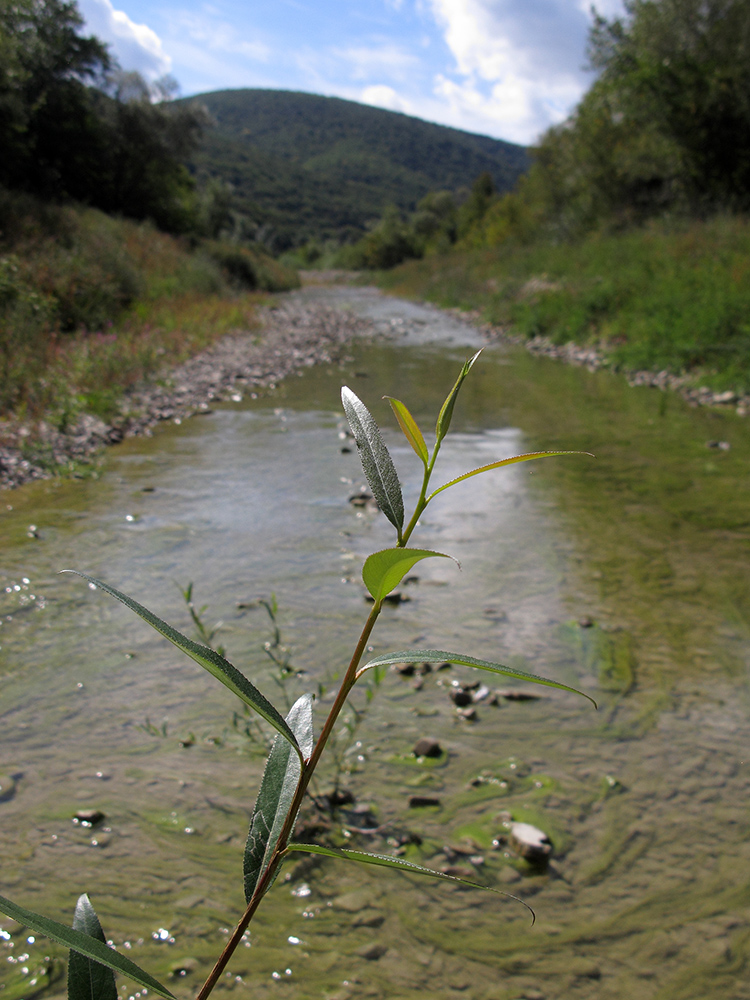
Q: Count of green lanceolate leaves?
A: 11